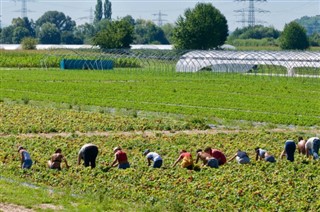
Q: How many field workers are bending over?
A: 13